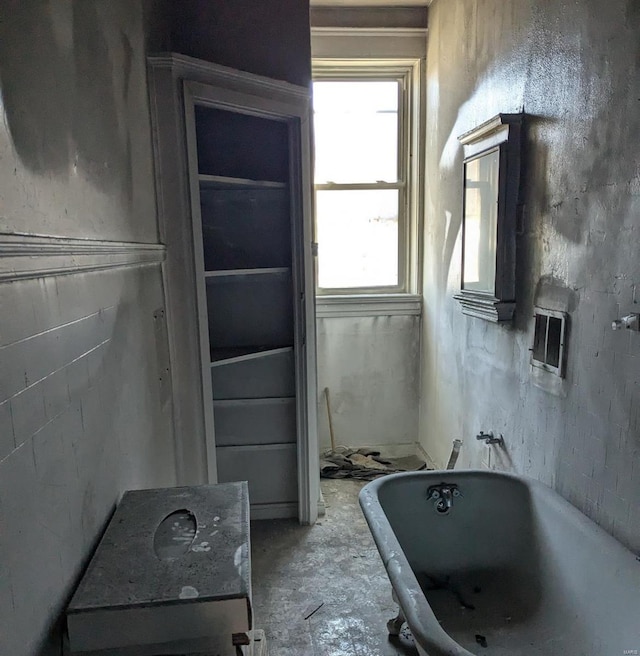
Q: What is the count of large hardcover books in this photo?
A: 0